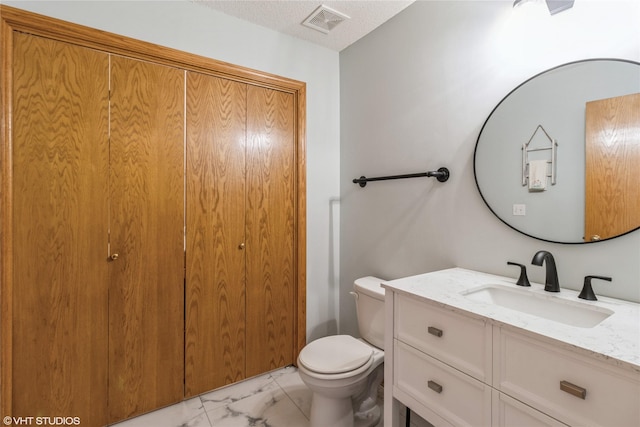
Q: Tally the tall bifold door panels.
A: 4